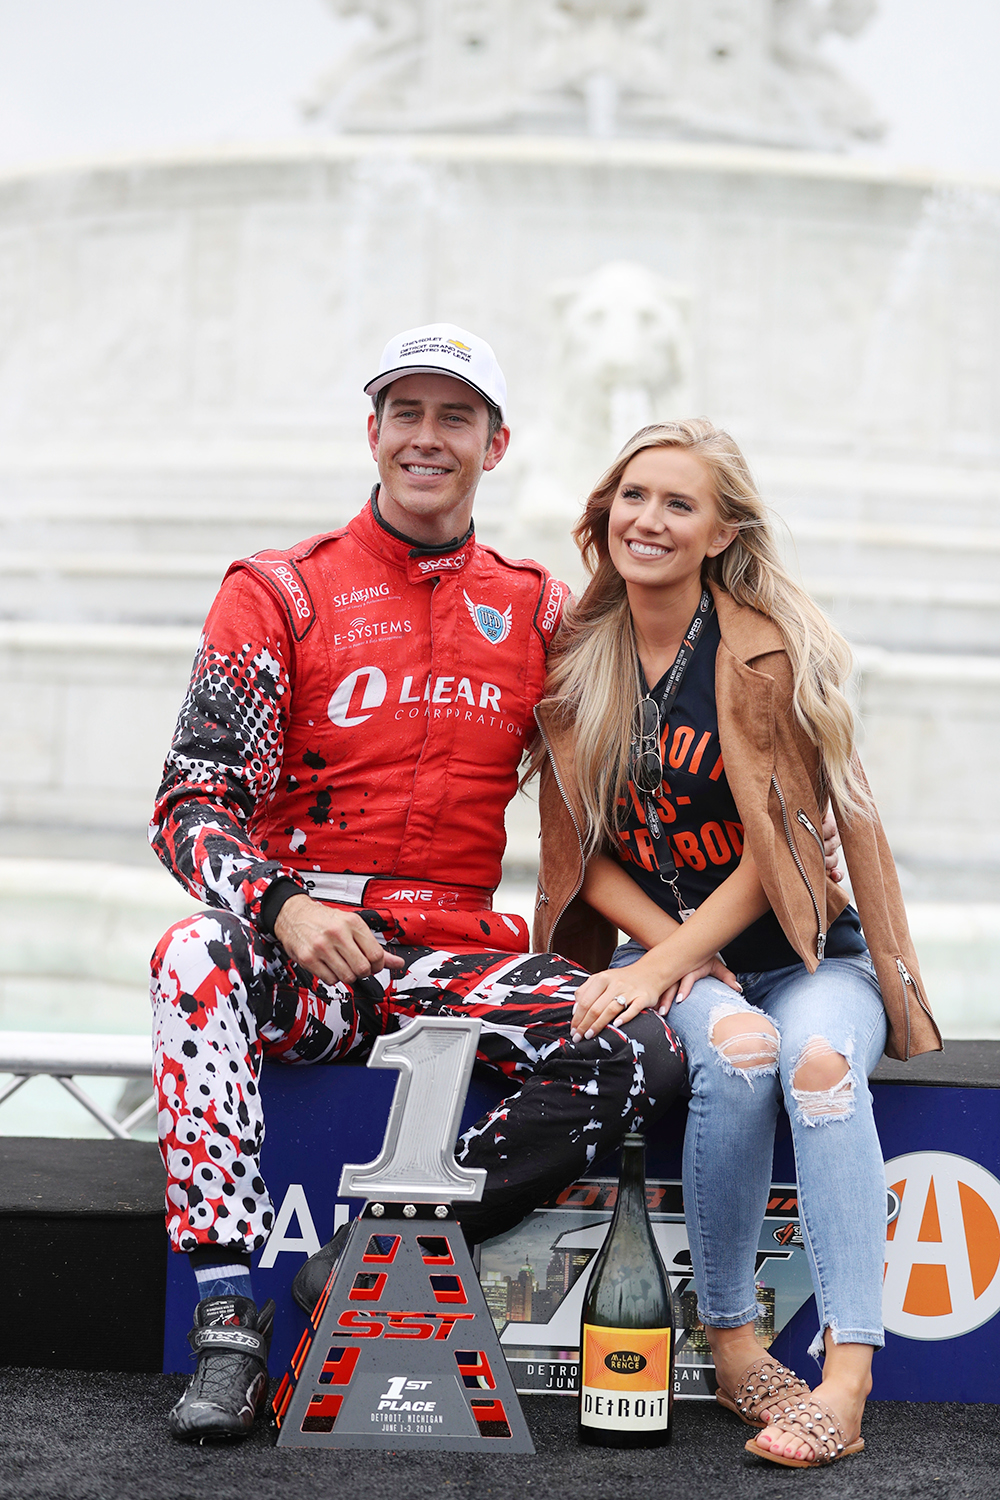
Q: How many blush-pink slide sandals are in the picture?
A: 2